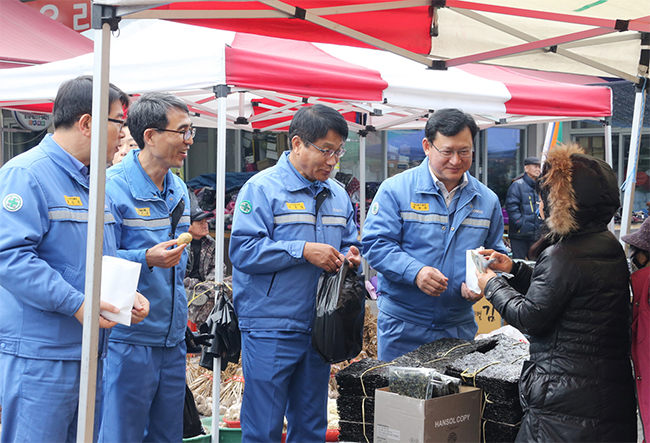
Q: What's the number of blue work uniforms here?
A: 4